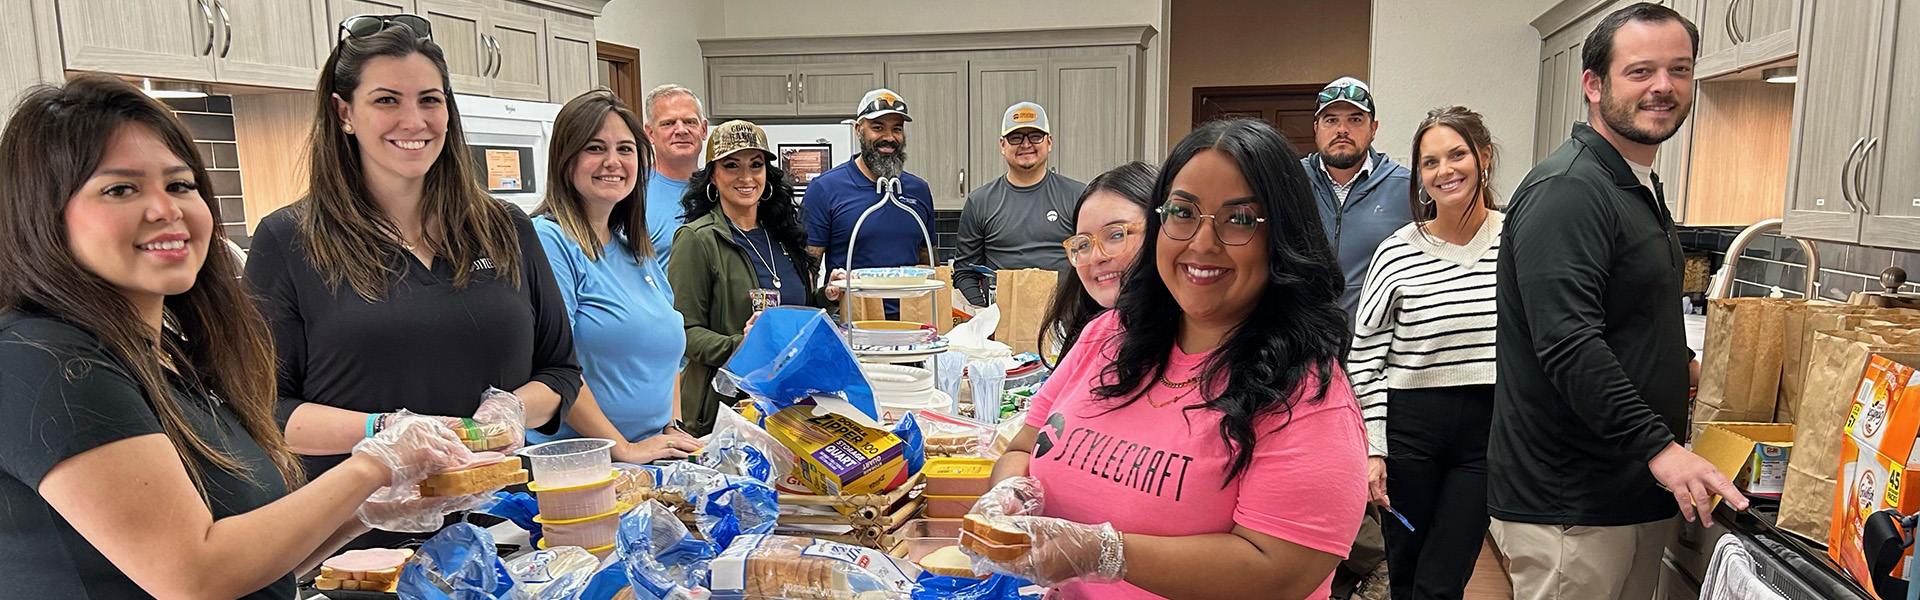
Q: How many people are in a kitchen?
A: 12